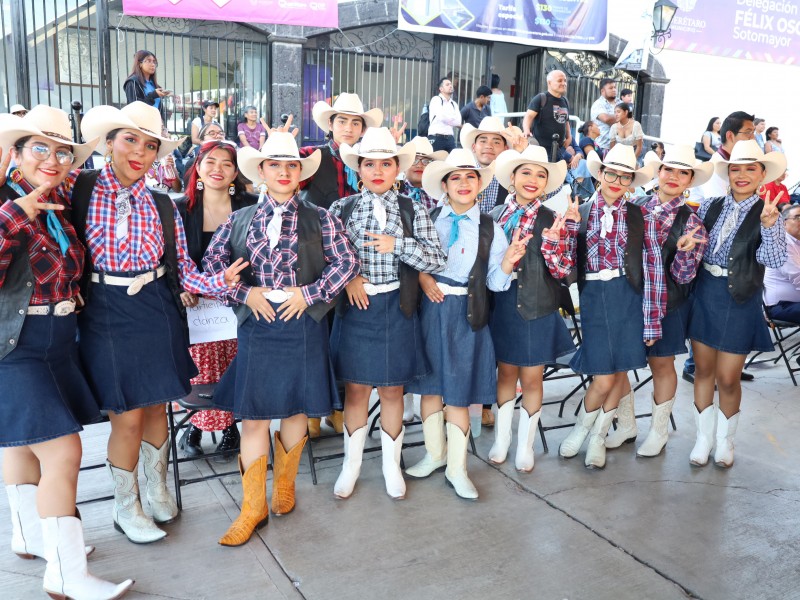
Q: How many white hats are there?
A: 12